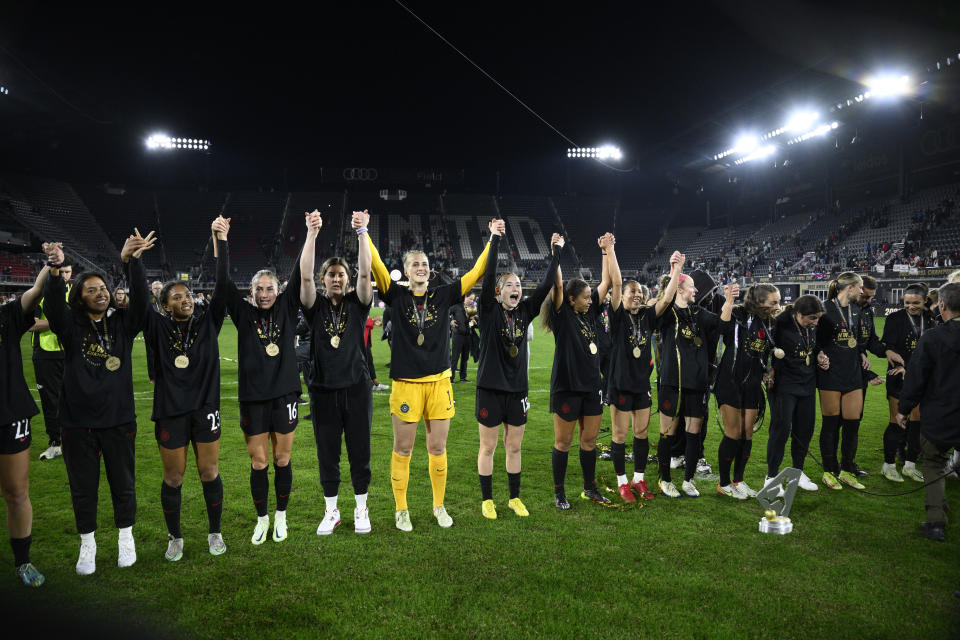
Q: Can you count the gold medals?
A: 12